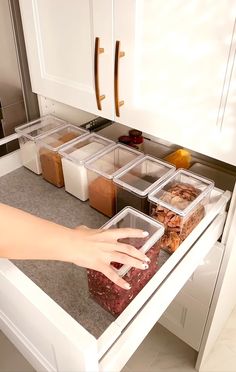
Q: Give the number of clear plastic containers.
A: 7